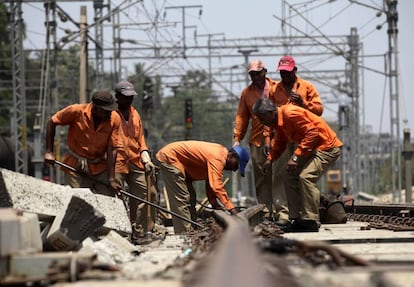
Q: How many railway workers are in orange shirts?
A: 6